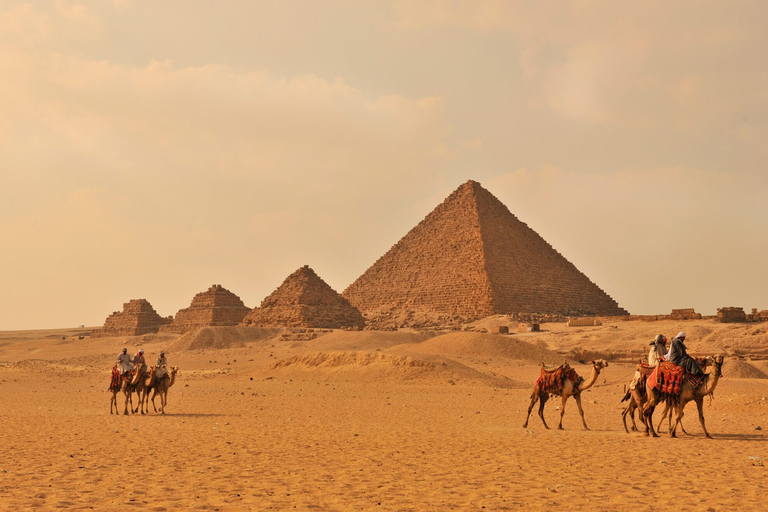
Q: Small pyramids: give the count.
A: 3